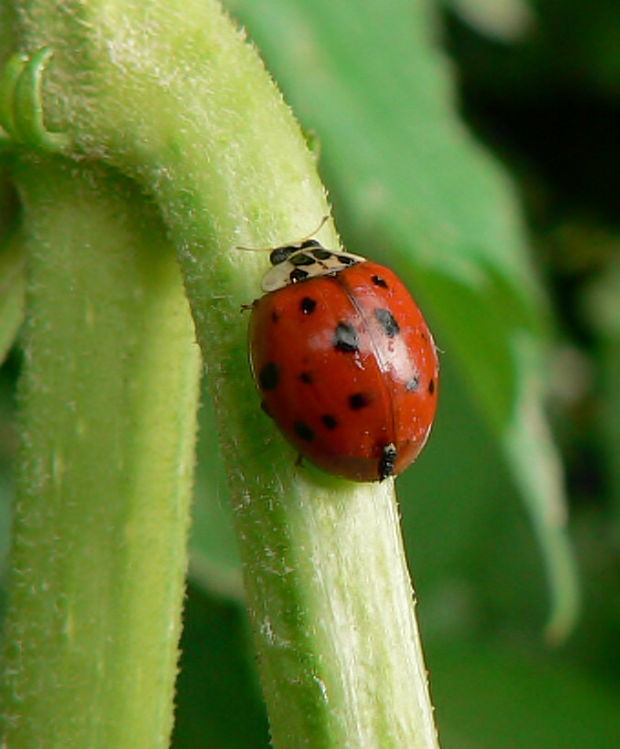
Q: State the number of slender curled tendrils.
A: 2